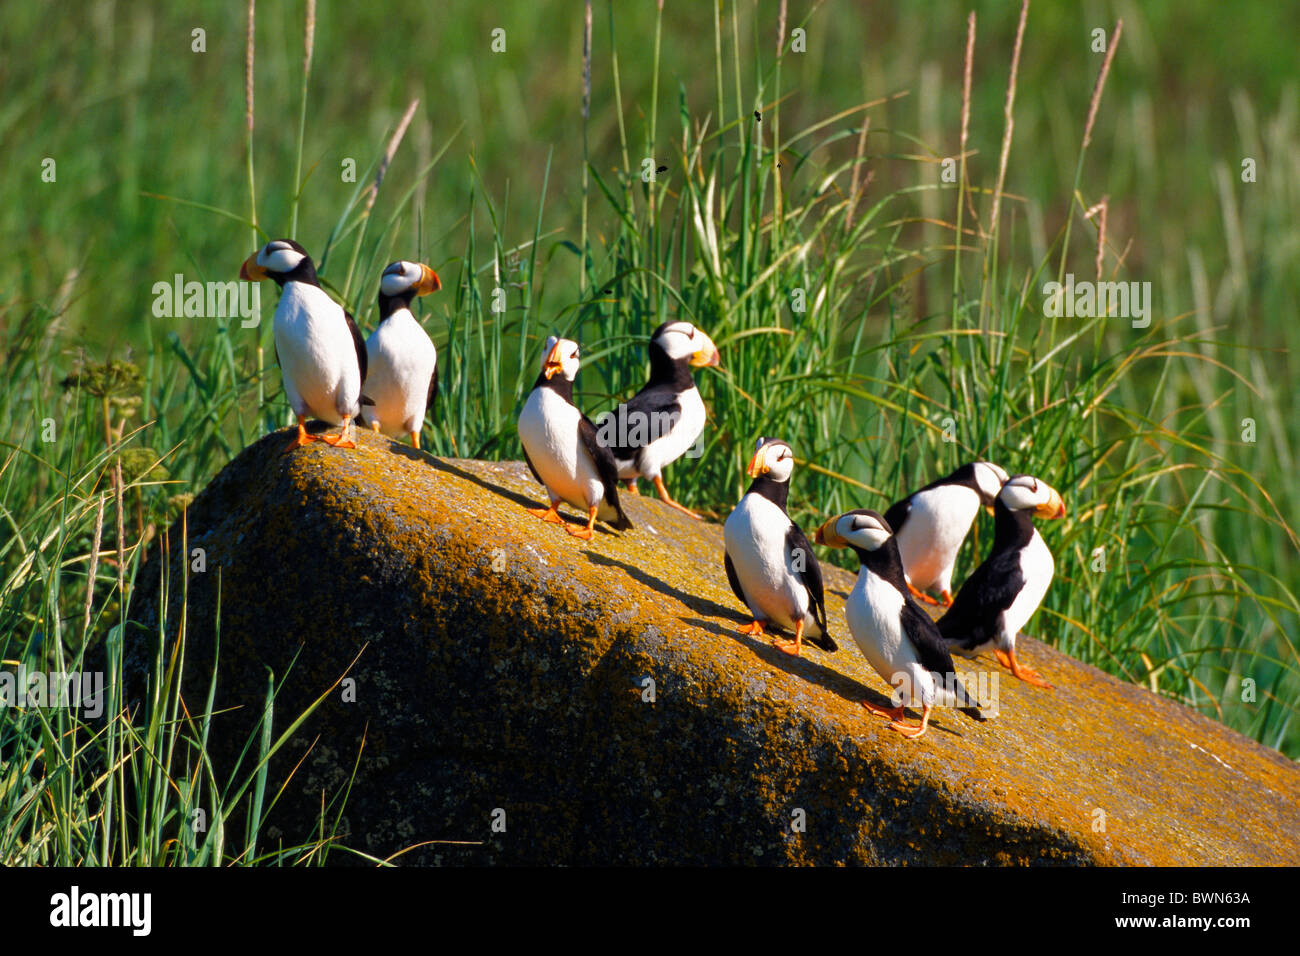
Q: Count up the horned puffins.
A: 8